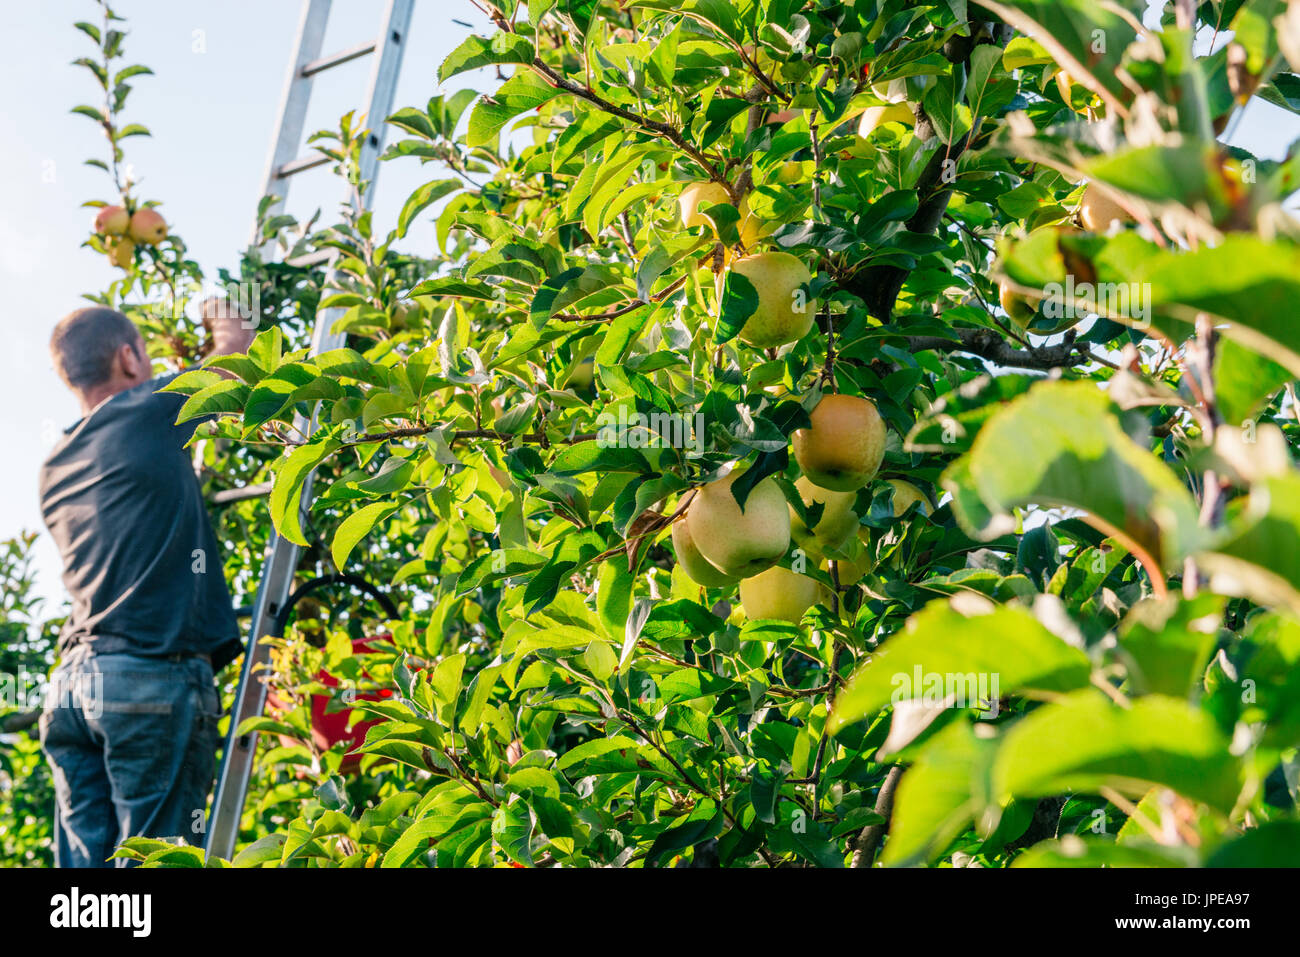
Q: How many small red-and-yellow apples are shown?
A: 3